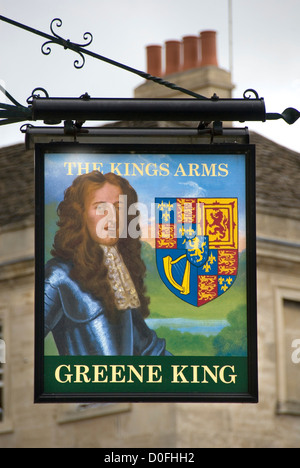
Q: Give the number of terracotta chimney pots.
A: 4